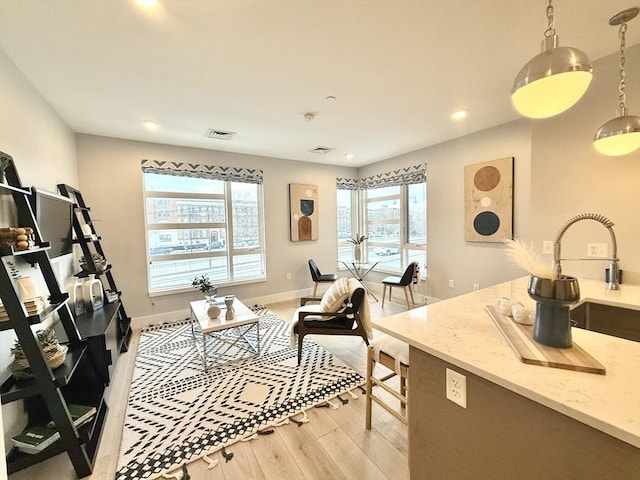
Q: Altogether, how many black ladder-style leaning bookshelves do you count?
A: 2